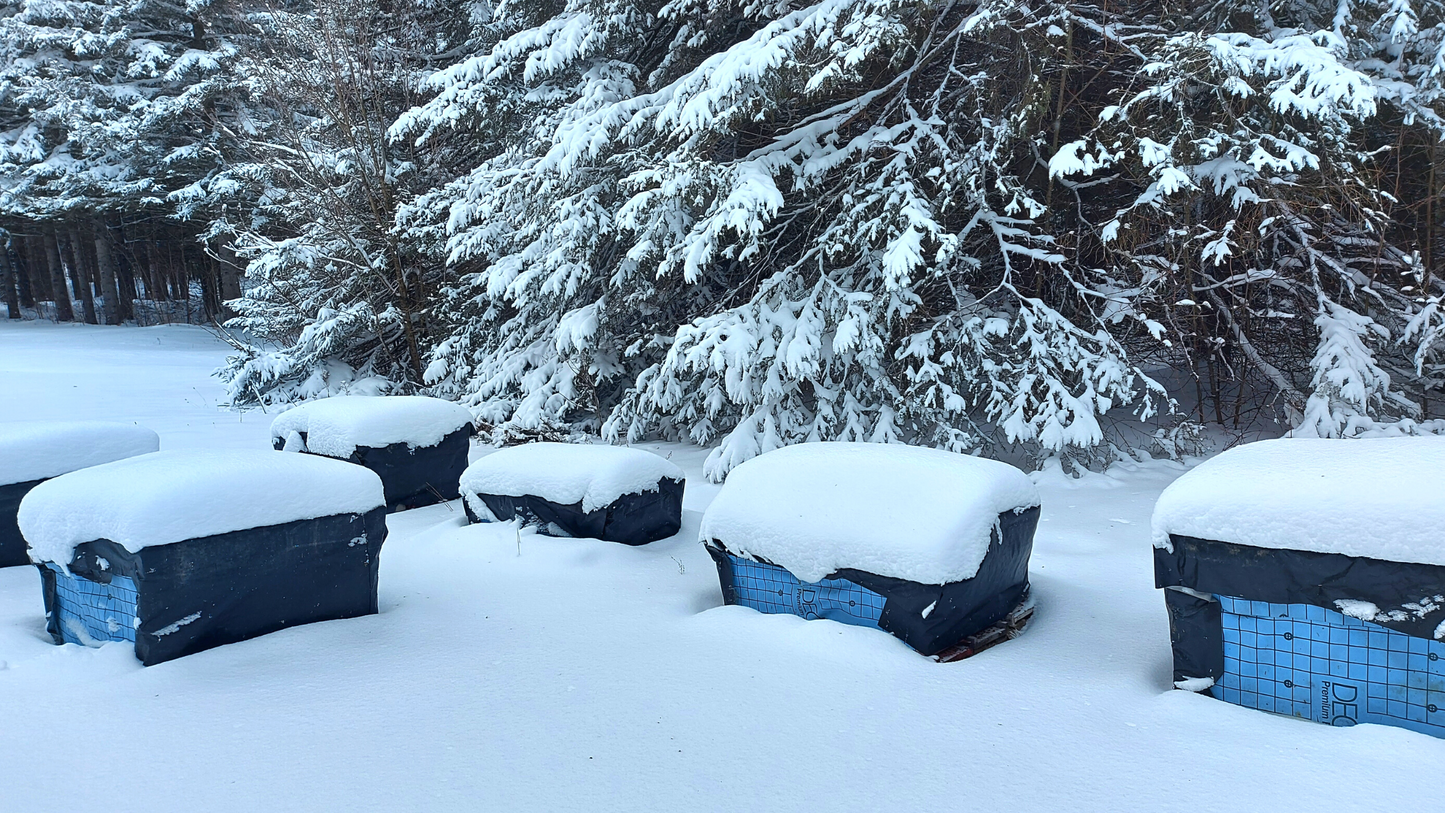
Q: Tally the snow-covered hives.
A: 6